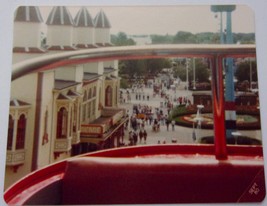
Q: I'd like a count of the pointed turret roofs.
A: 4